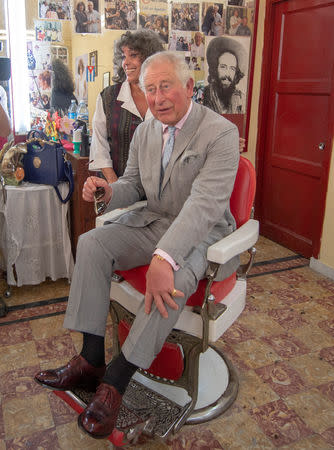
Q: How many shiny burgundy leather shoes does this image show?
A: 2